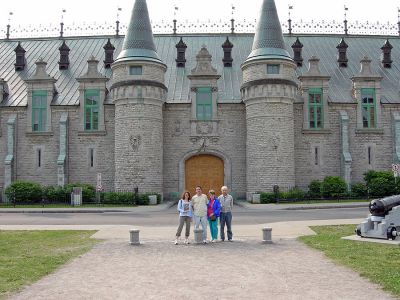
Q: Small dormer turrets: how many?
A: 8